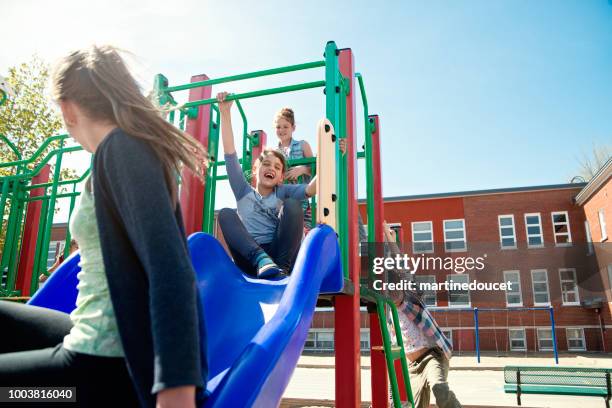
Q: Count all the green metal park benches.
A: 1